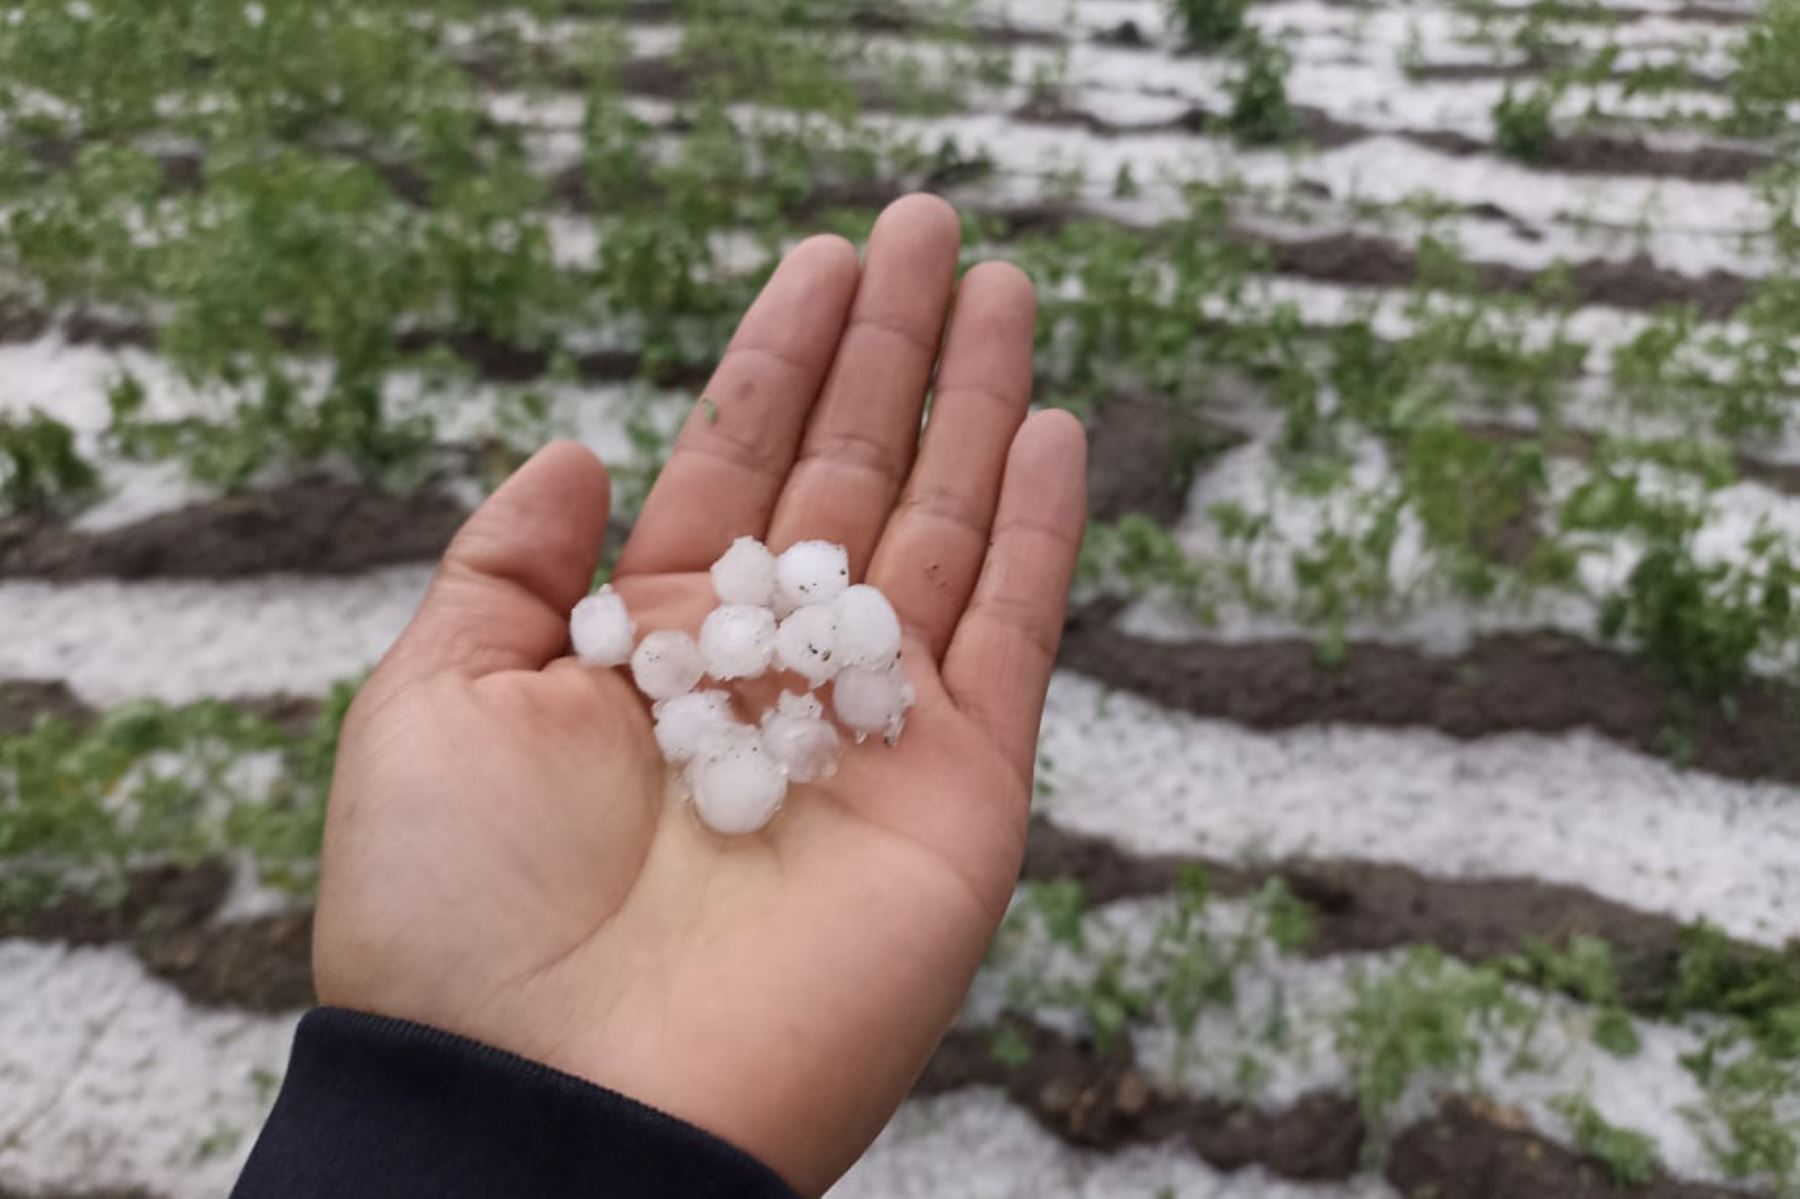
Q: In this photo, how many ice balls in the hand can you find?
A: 11